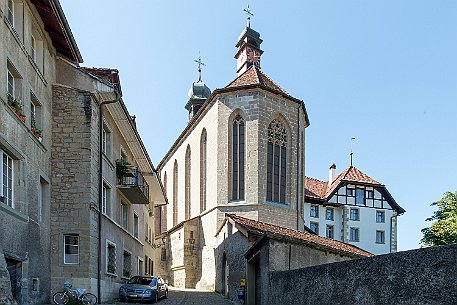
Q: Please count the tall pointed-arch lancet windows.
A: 6